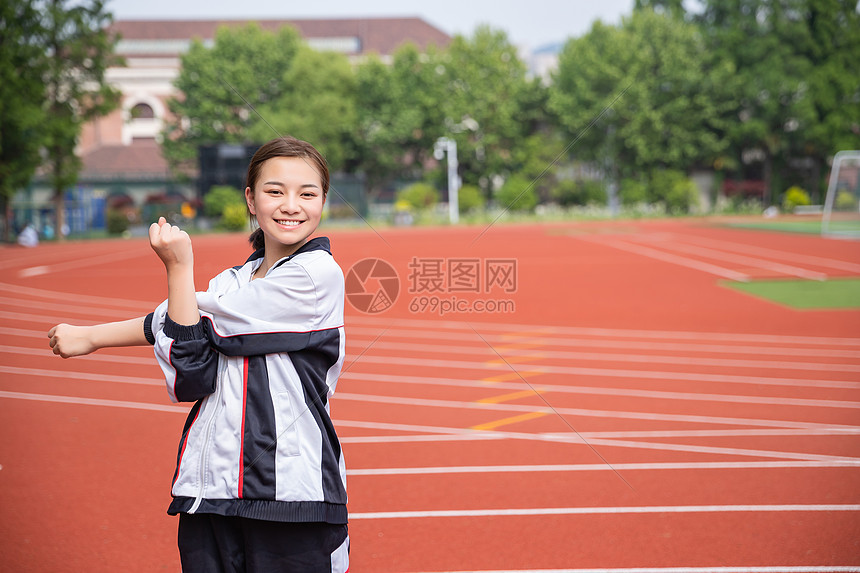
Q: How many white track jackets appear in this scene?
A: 1